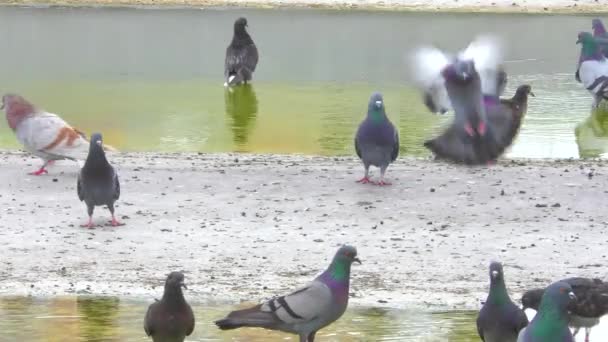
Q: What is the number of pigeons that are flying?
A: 1